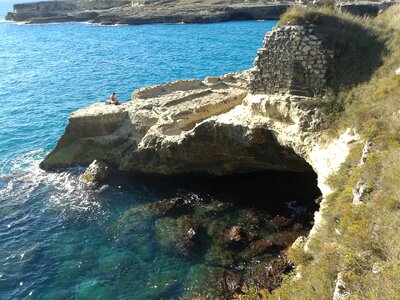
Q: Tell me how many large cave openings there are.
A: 1